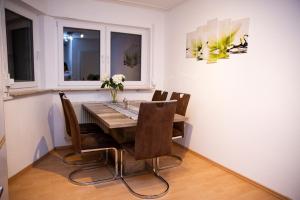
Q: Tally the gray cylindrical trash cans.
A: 0